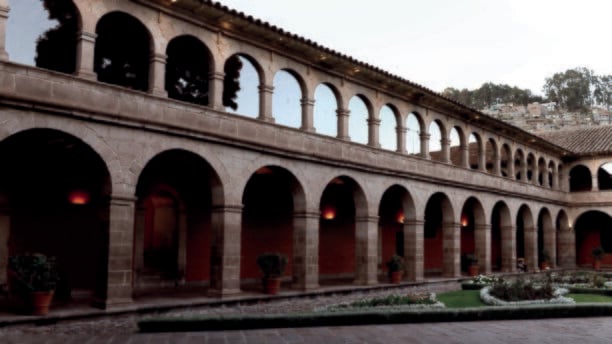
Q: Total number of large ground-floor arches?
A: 12